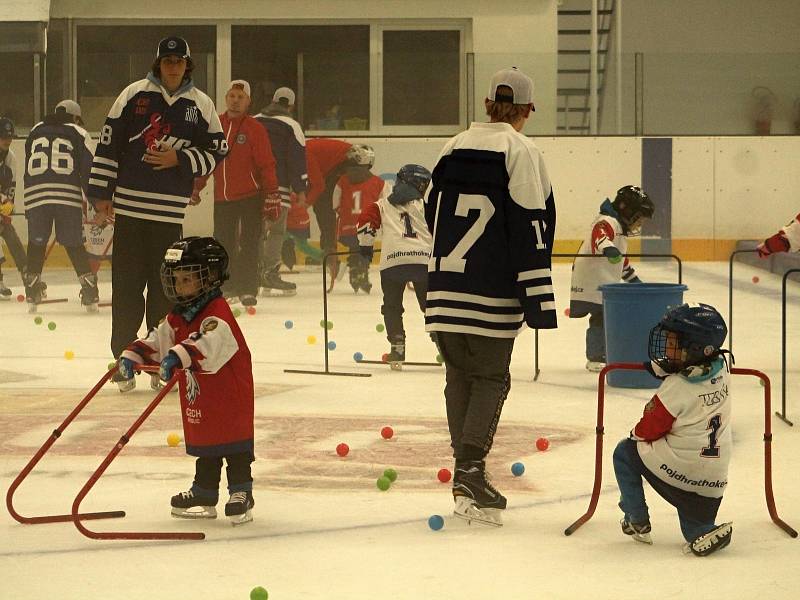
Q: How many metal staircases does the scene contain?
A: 1